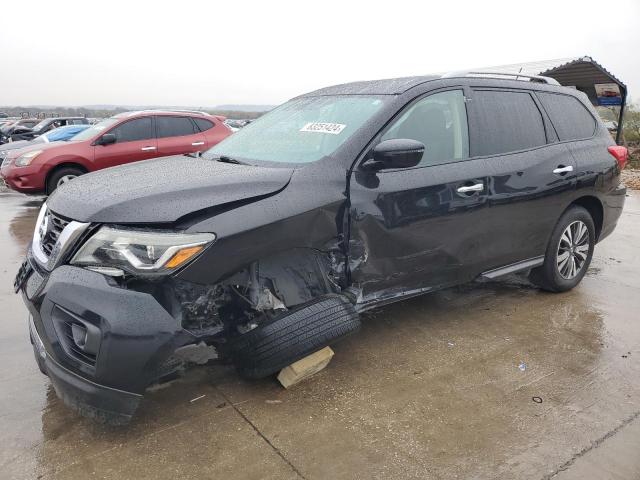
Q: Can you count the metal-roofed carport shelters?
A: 1